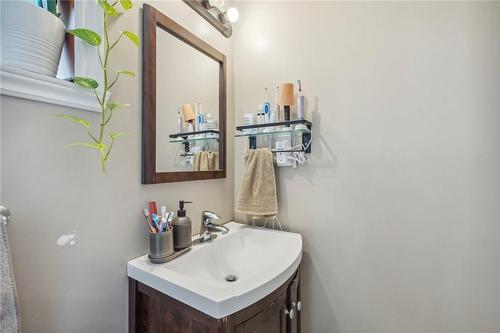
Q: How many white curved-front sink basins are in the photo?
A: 1